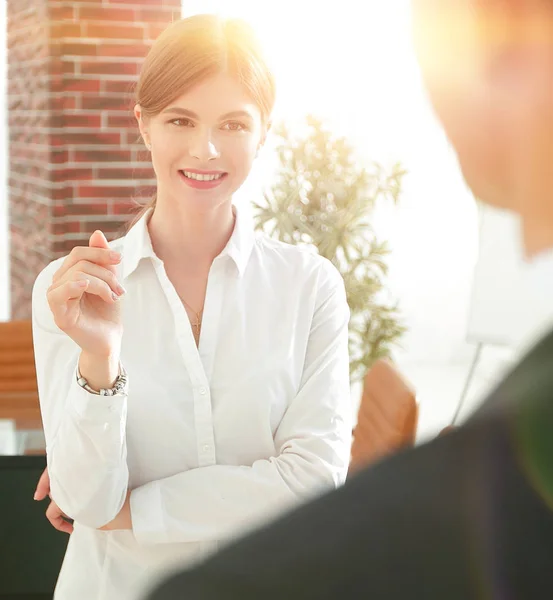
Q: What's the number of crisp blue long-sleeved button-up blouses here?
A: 0